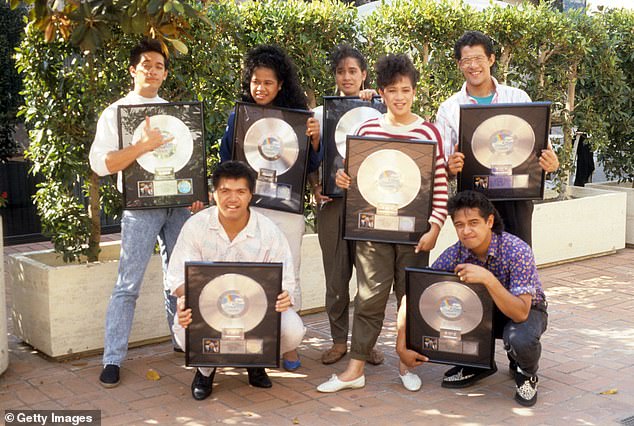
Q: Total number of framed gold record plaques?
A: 7